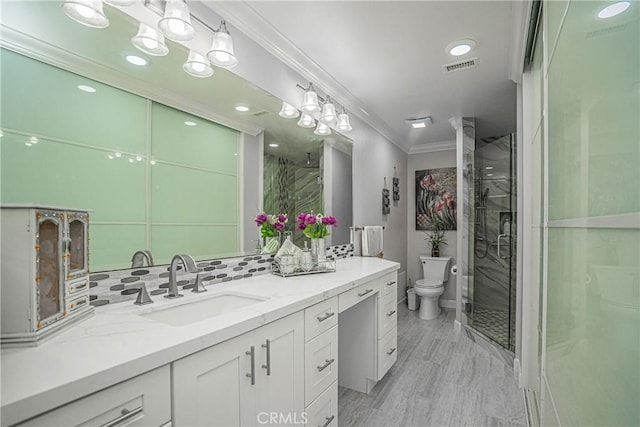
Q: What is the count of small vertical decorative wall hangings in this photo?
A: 2